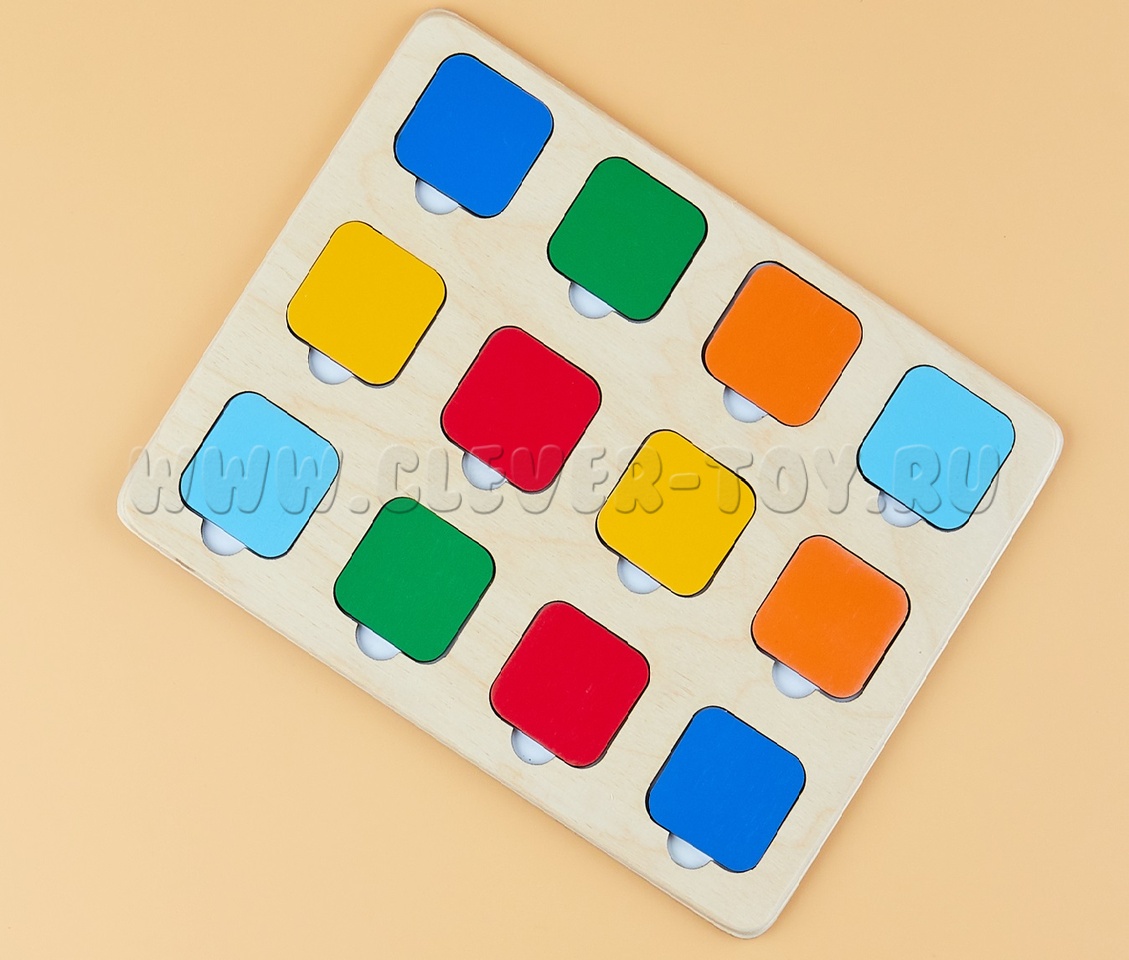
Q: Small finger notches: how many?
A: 12